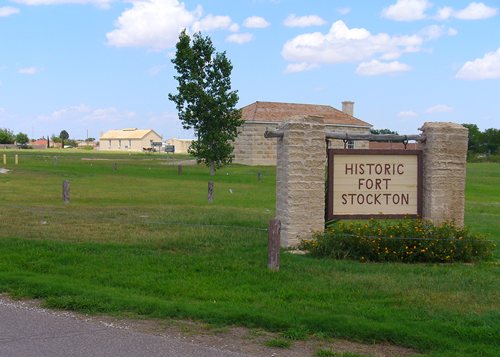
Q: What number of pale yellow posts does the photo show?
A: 2